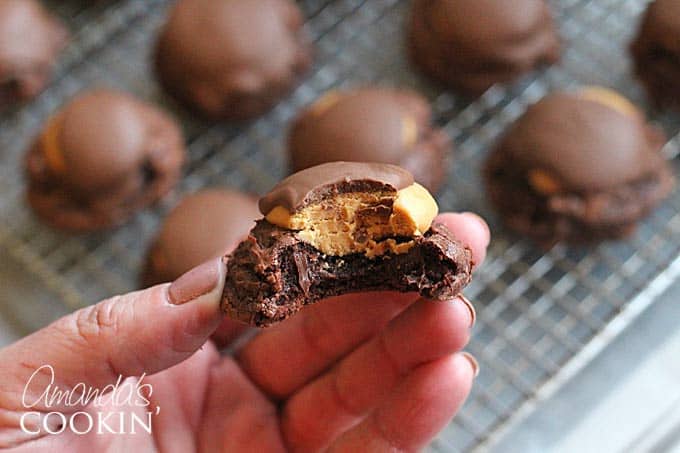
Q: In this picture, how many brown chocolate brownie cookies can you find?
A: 9